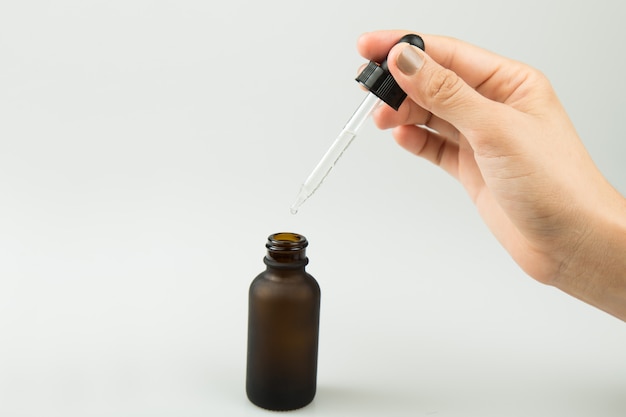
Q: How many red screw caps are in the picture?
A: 0